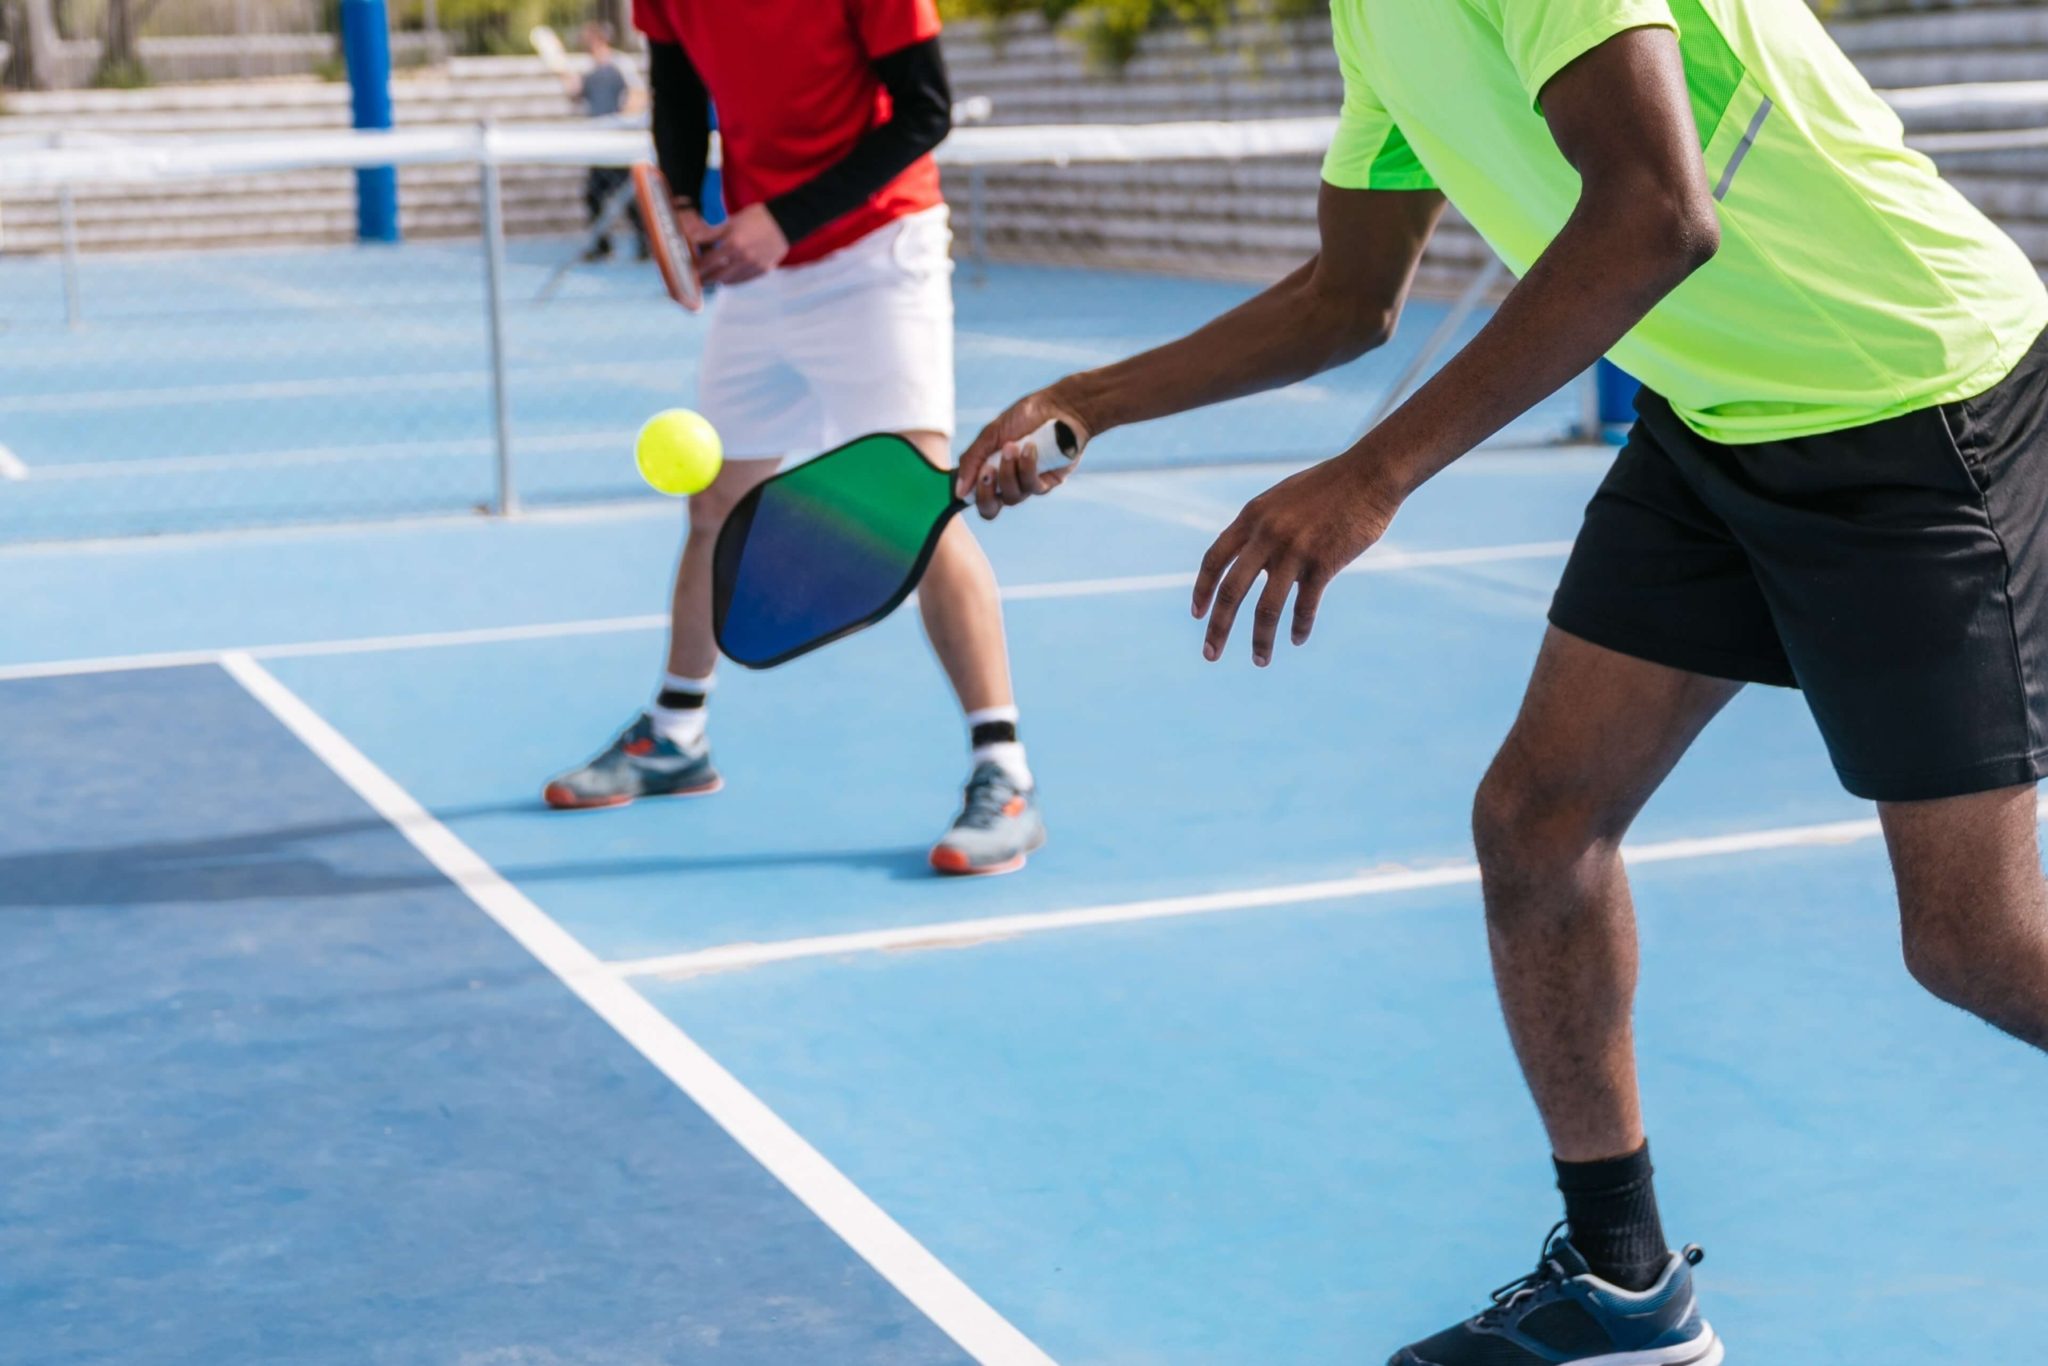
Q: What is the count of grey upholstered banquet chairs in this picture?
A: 0